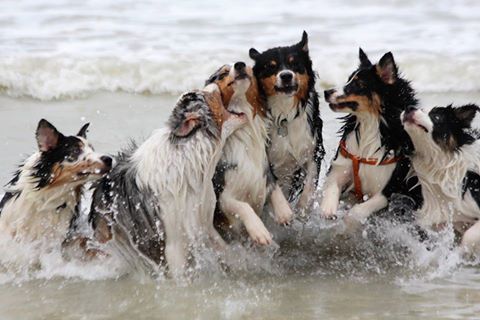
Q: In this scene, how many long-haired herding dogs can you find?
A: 6